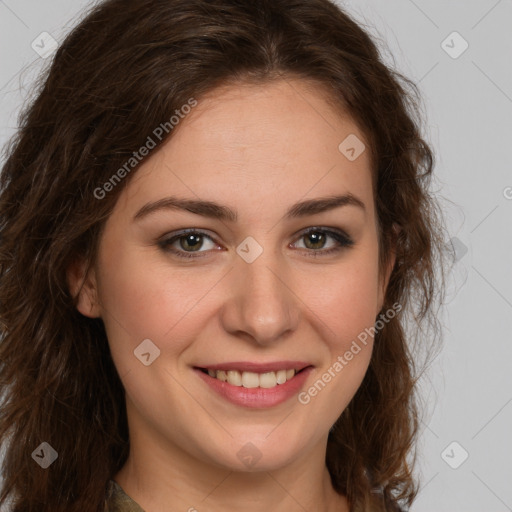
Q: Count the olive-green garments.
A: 1